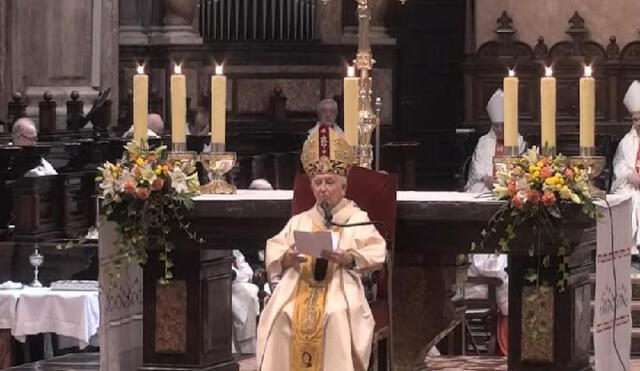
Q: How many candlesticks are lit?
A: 7